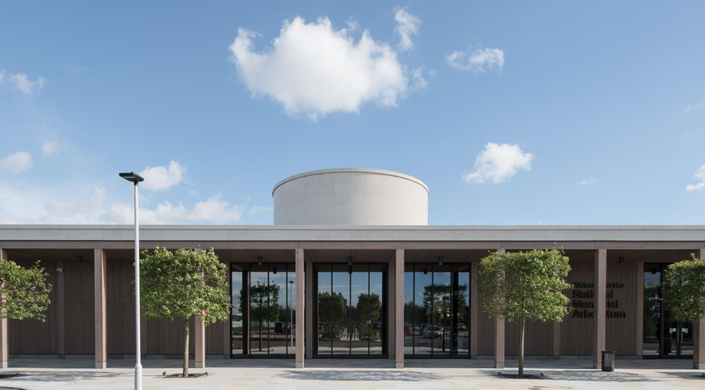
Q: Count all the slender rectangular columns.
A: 8